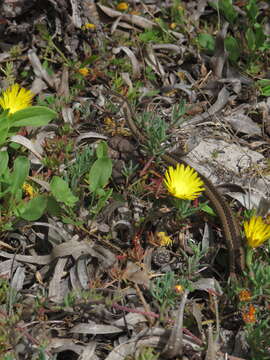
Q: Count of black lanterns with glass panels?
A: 0